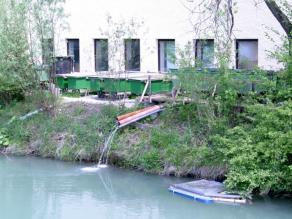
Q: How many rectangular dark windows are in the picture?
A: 6